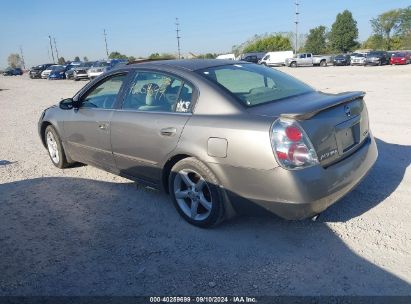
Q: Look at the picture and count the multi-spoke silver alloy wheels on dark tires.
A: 2